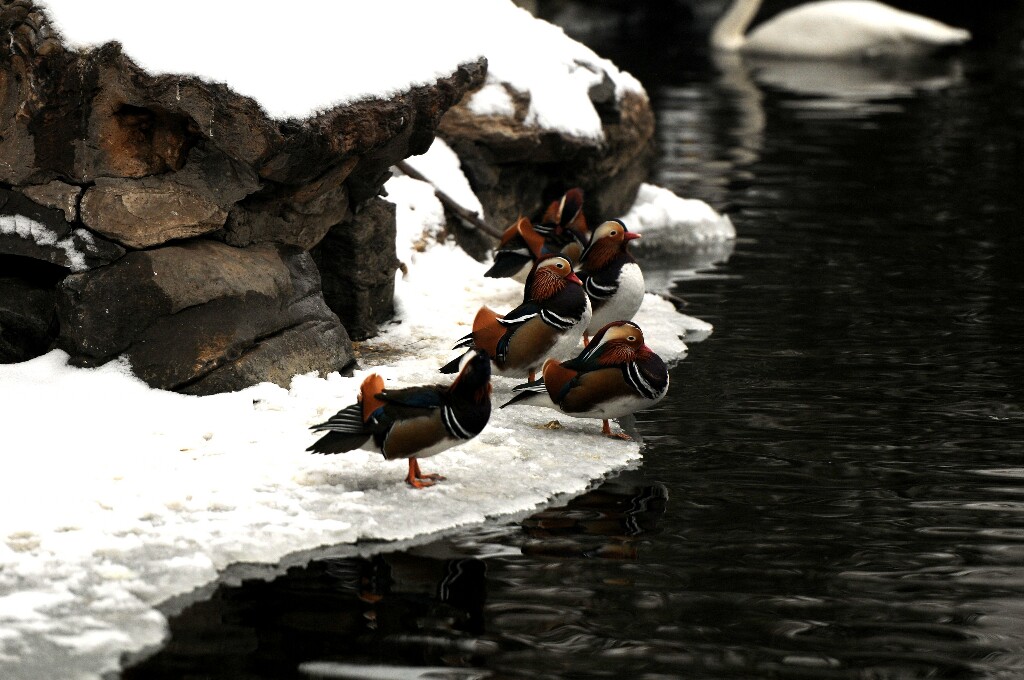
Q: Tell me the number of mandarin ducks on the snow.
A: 5